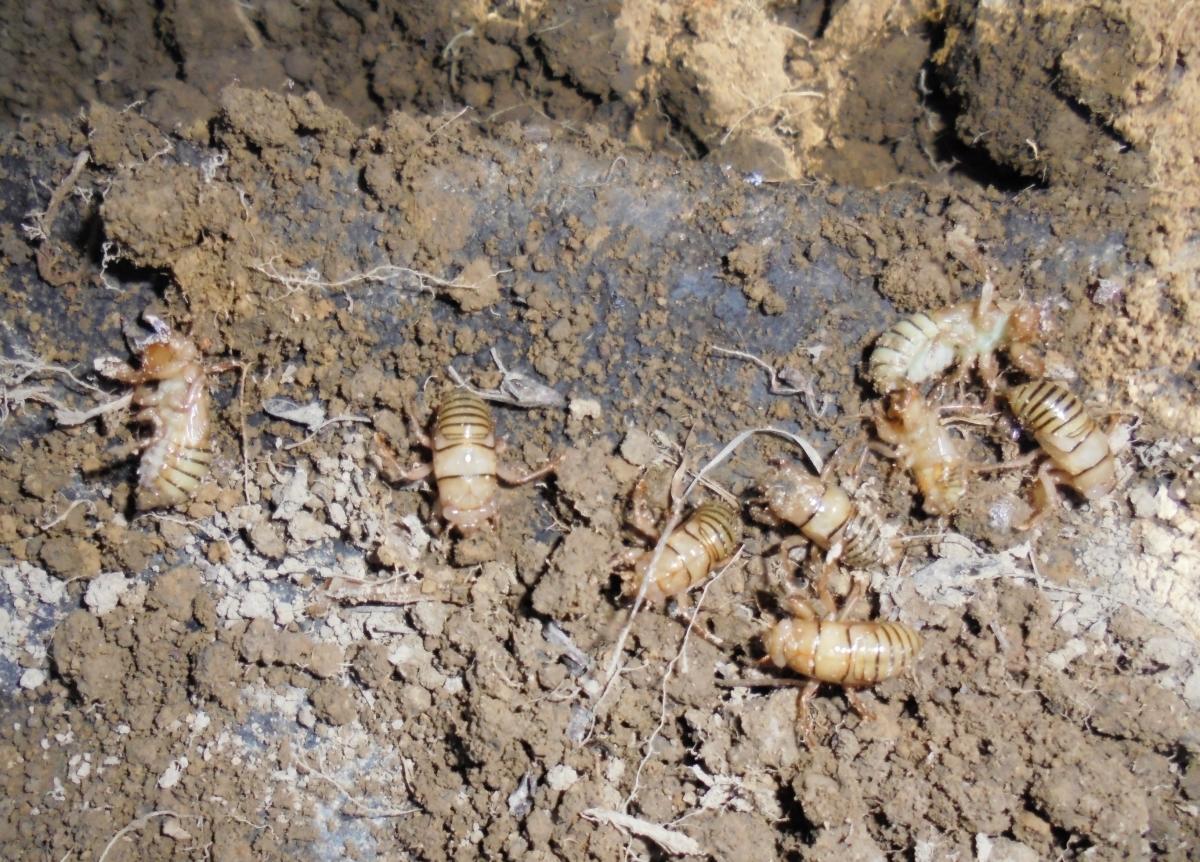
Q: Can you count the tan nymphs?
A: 8